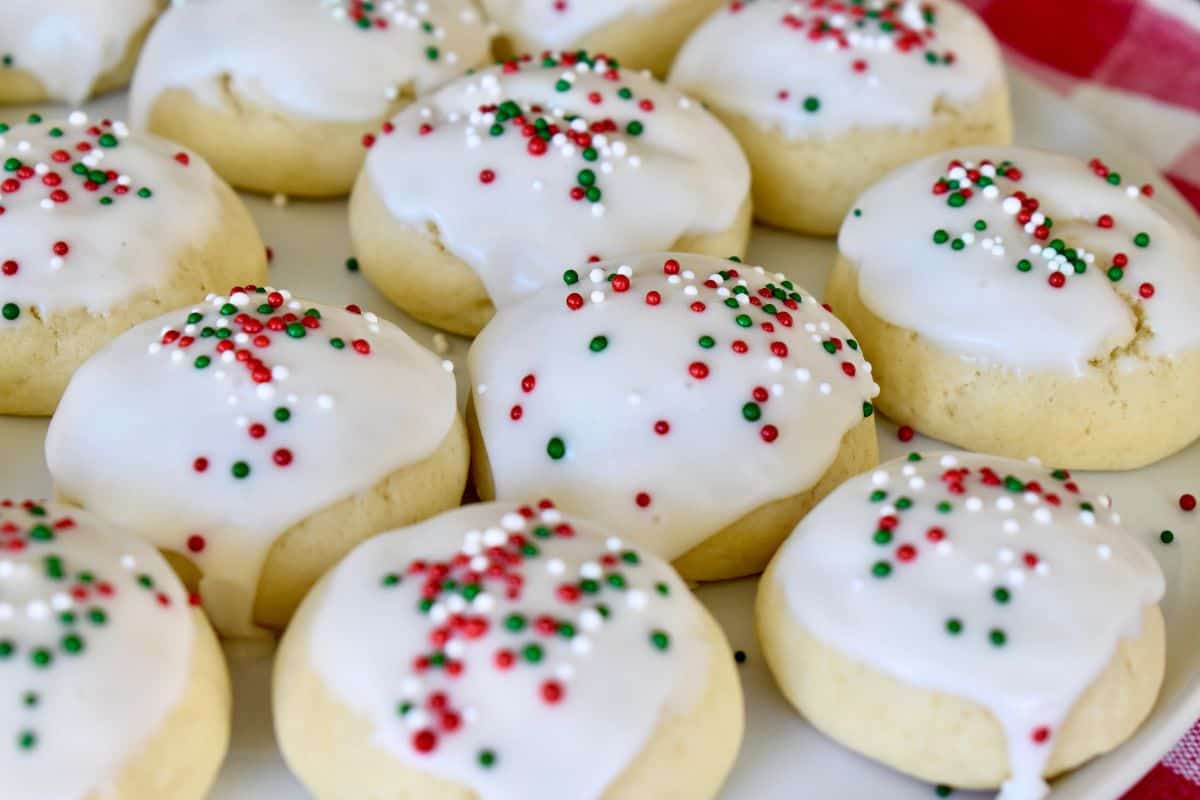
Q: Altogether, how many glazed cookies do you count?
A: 12